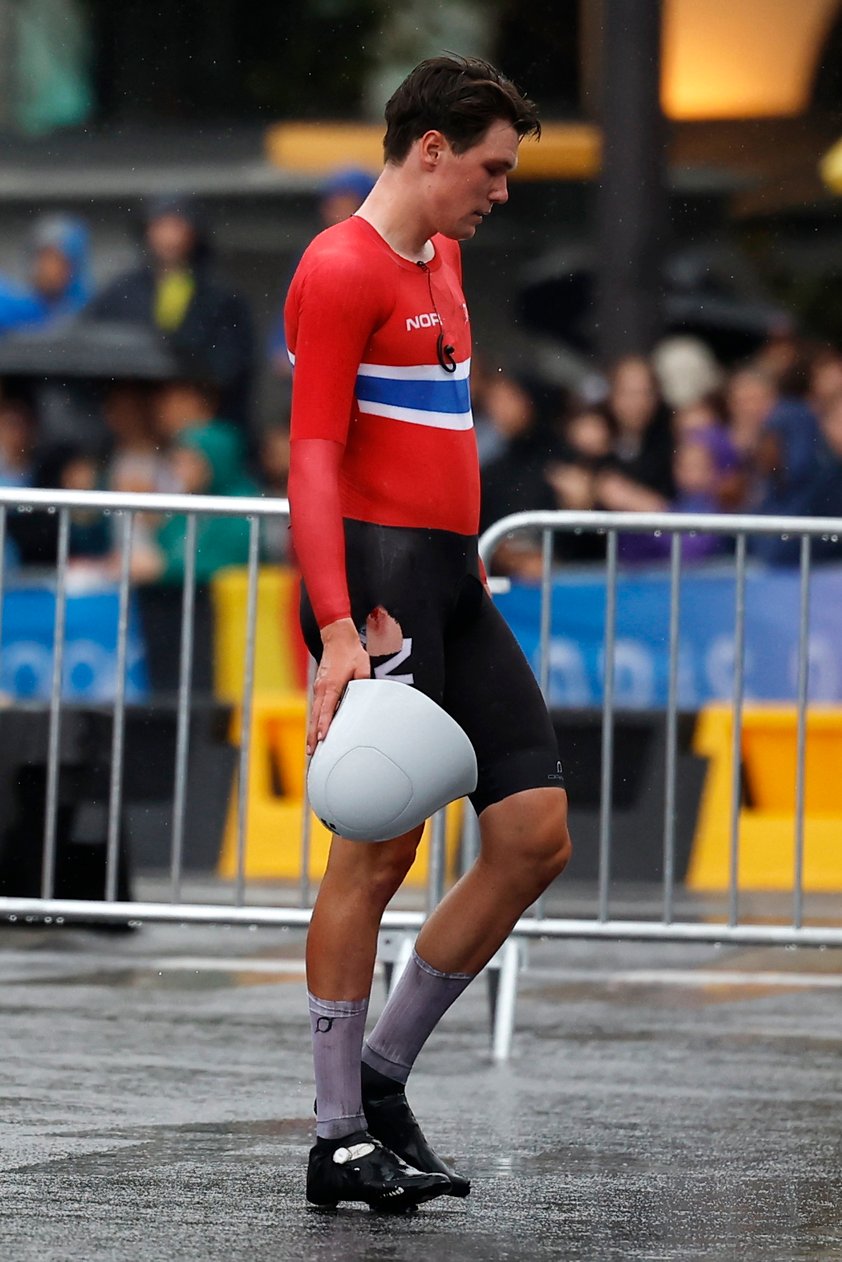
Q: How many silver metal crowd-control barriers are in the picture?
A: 2